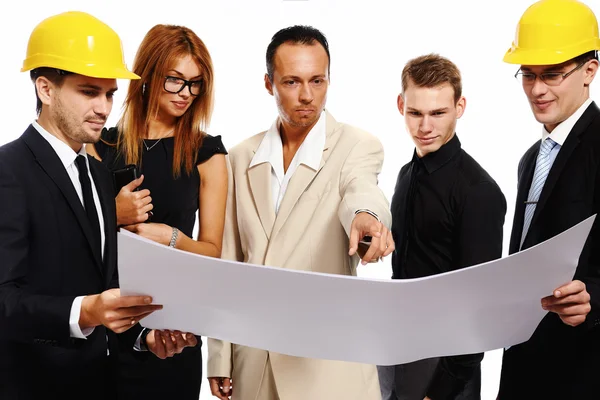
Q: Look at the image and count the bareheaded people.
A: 3